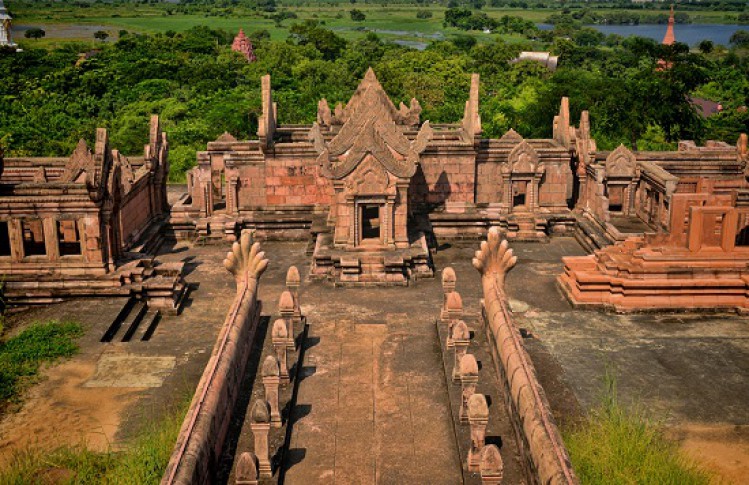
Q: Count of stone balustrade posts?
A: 12